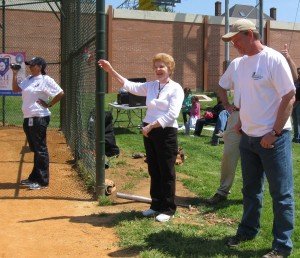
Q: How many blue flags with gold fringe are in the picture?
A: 0